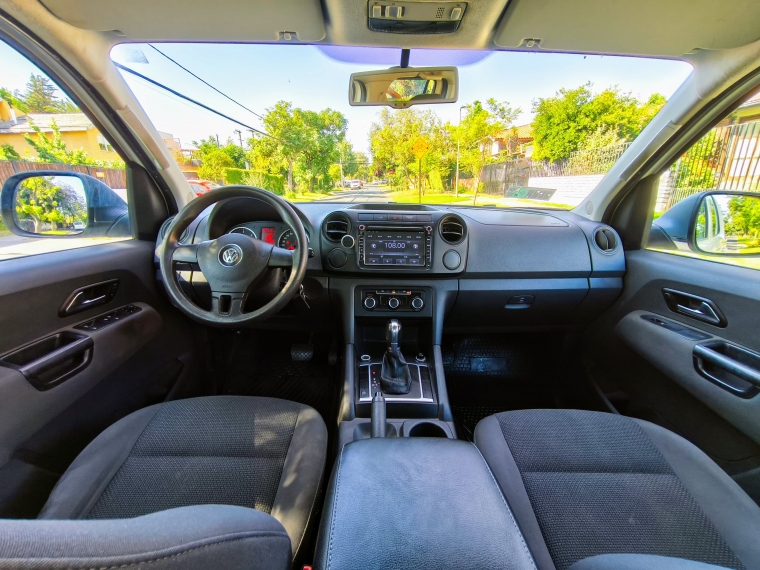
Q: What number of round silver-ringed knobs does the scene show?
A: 3